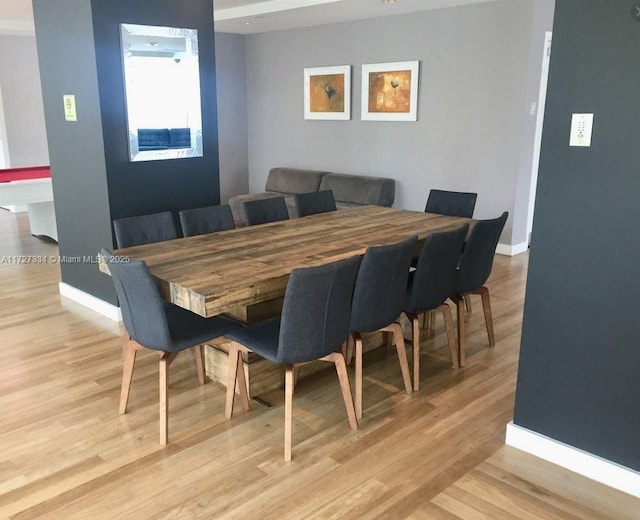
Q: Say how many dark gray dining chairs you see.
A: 10